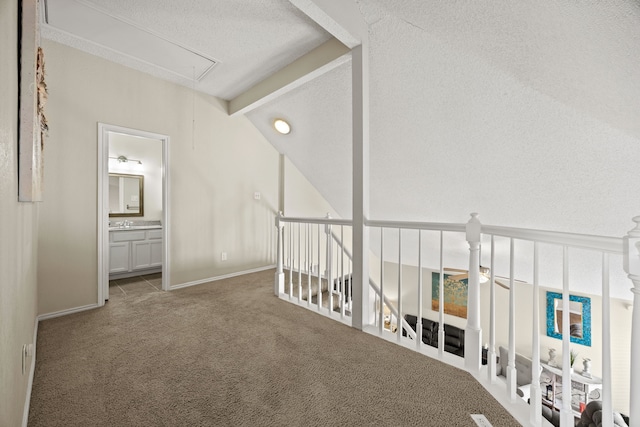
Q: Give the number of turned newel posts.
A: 4